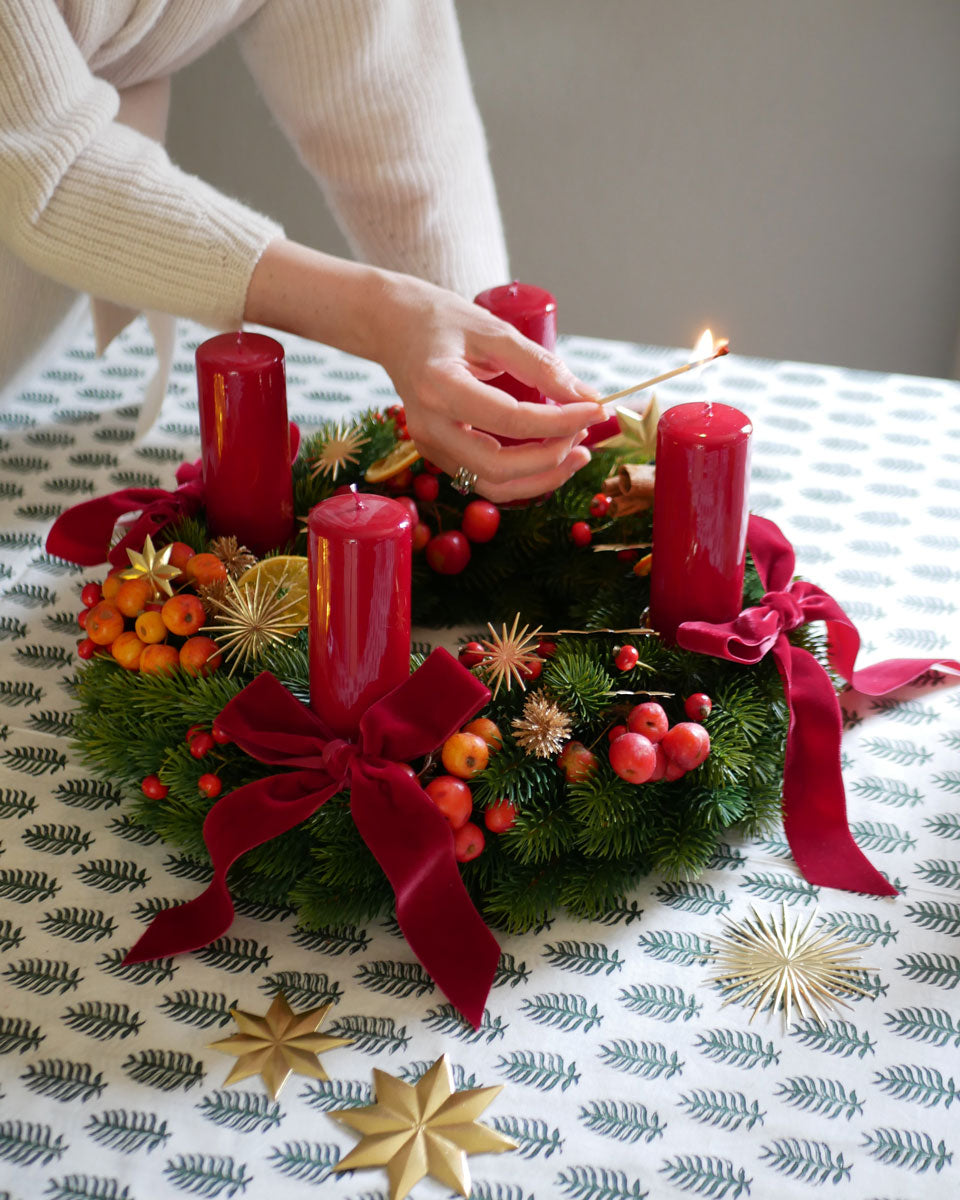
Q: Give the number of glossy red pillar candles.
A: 4